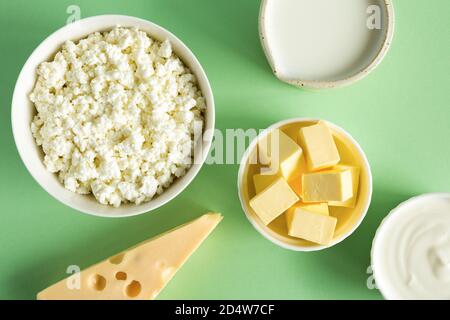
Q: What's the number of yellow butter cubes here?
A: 8